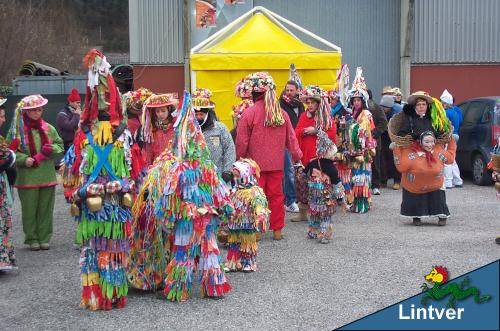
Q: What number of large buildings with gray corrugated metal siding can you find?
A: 1